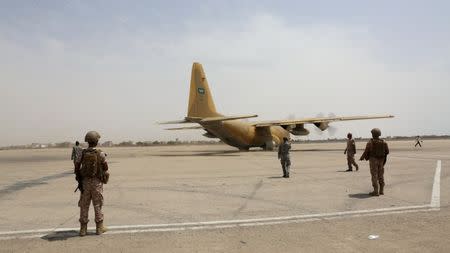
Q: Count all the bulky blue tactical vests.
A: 0